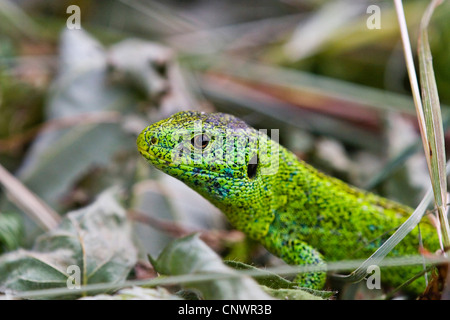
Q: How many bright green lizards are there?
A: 1